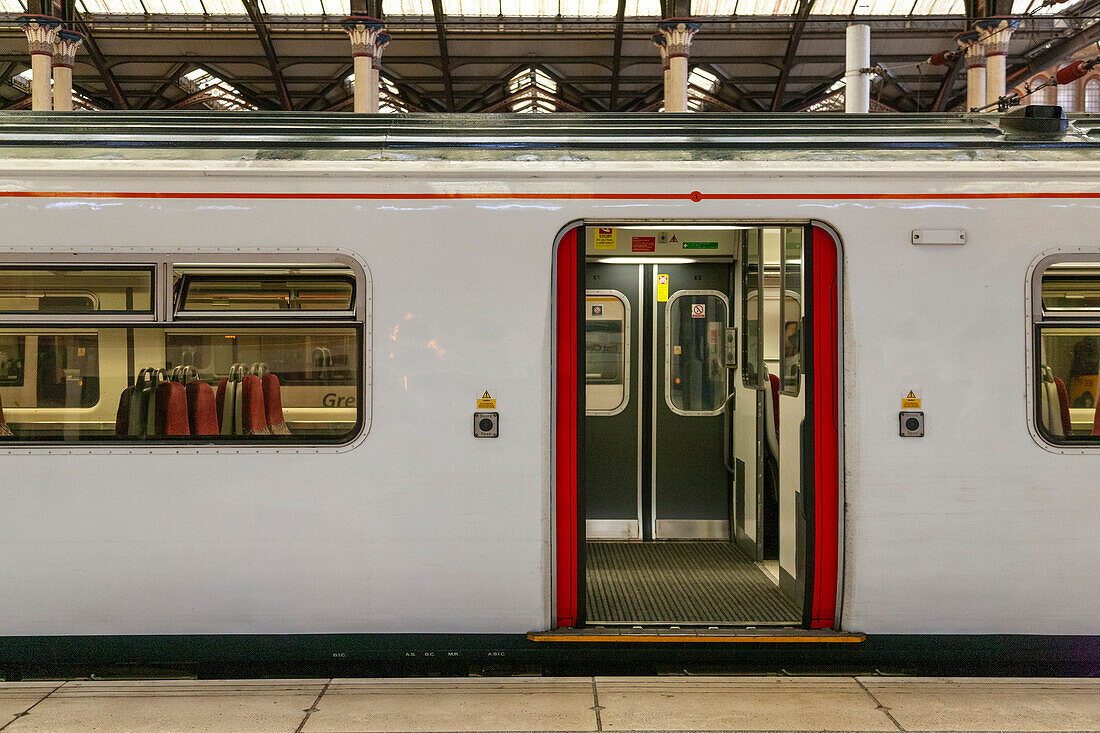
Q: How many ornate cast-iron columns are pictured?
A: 8